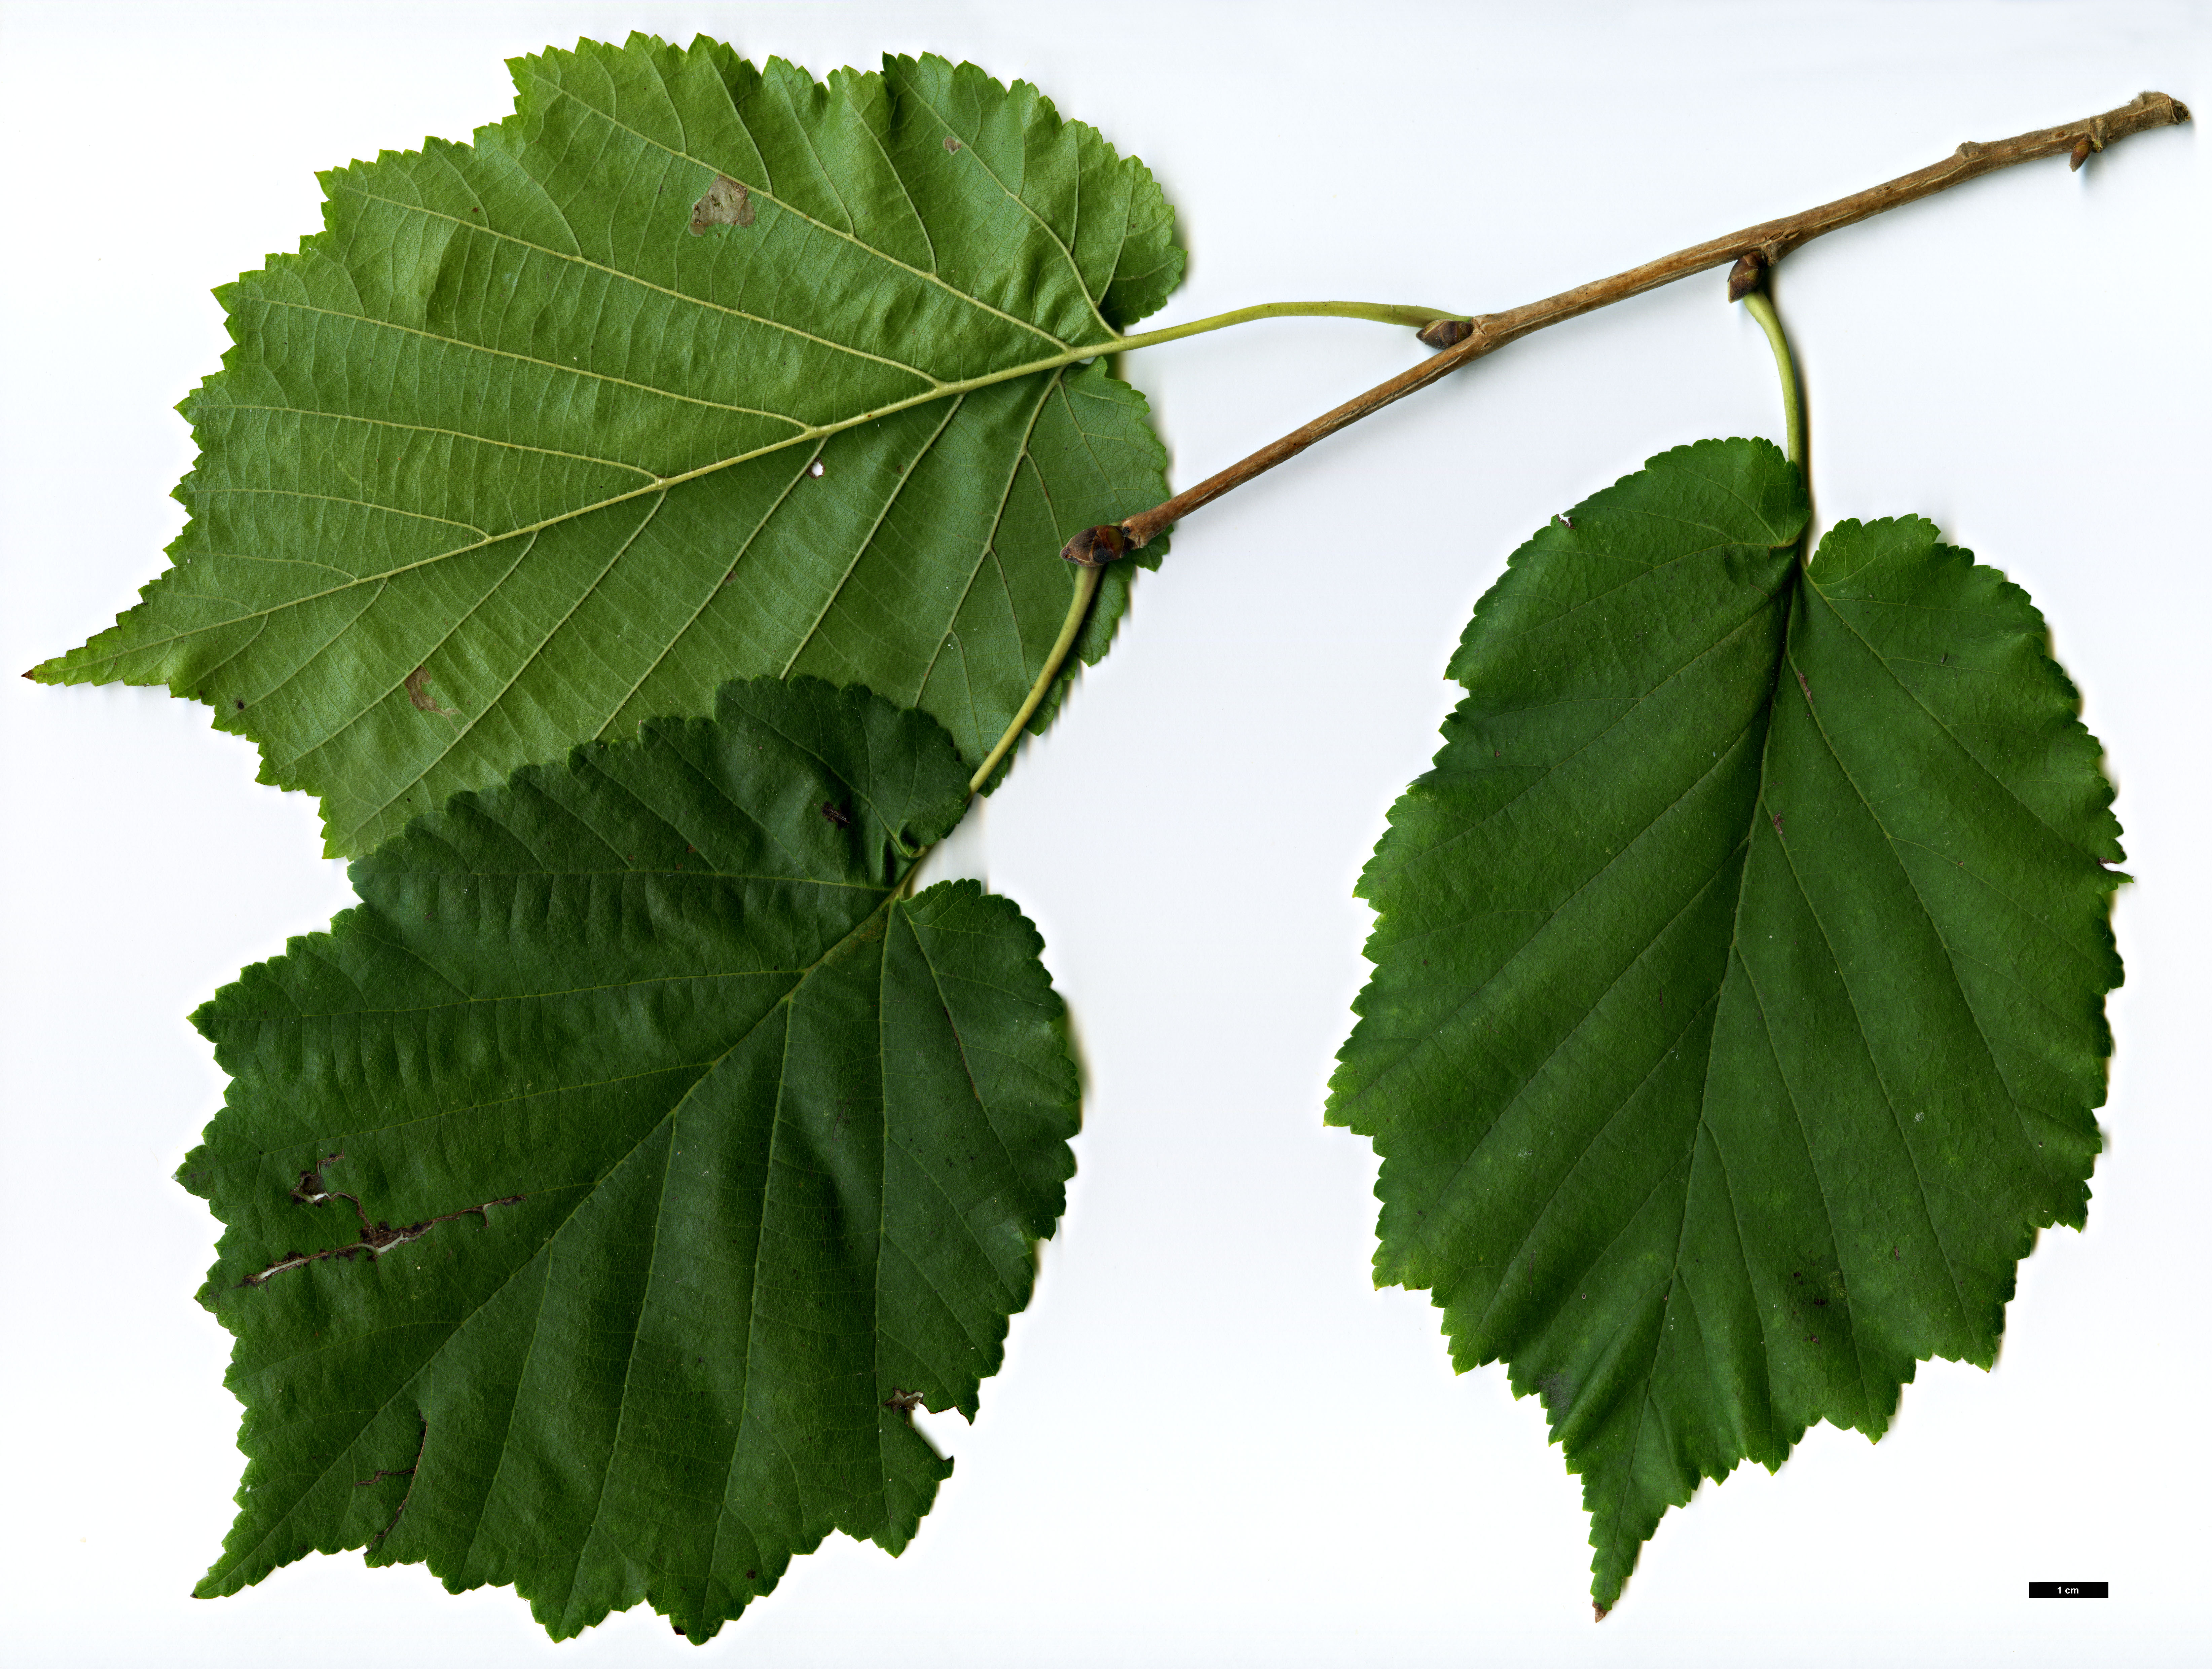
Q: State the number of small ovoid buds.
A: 4